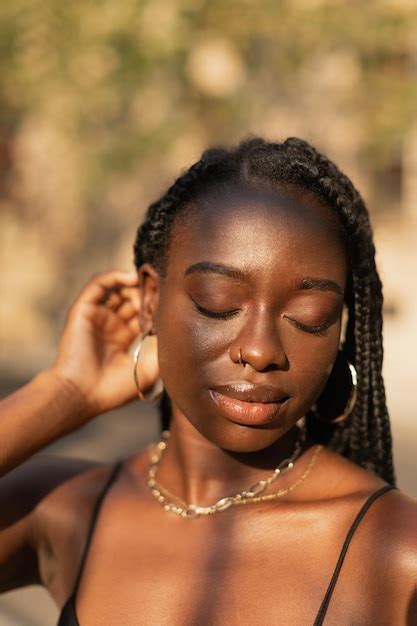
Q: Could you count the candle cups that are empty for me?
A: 0